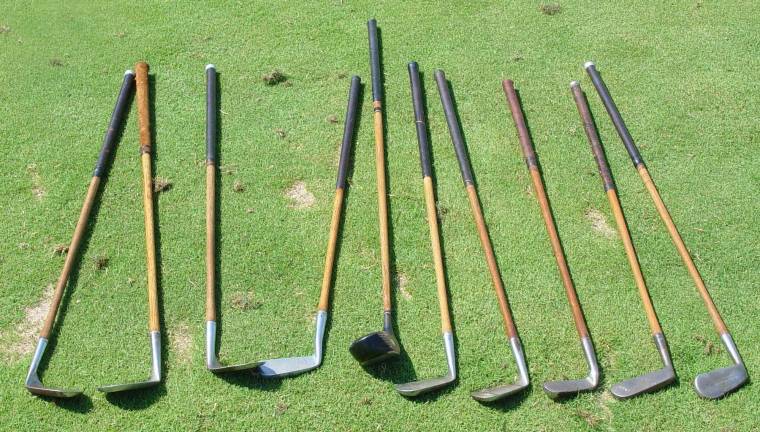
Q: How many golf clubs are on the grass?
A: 10